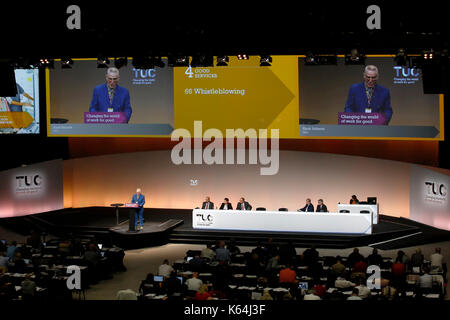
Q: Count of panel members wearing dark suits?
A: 5